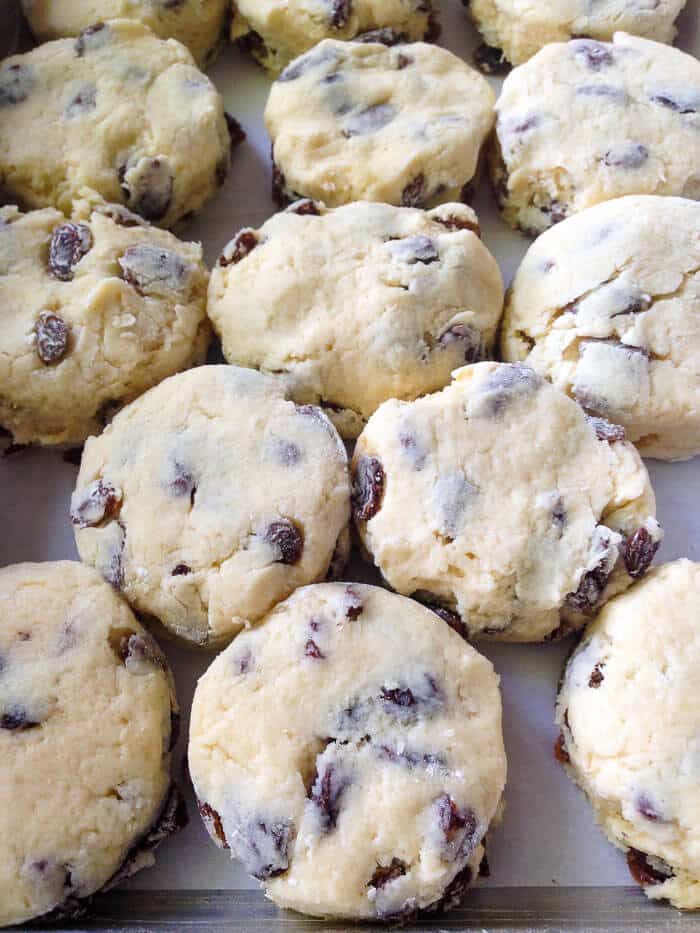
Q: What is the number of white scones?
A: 14